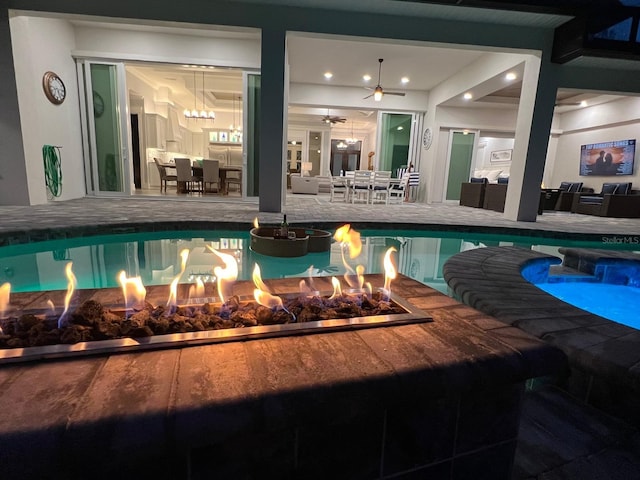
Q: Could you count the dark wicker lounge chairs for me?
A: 4